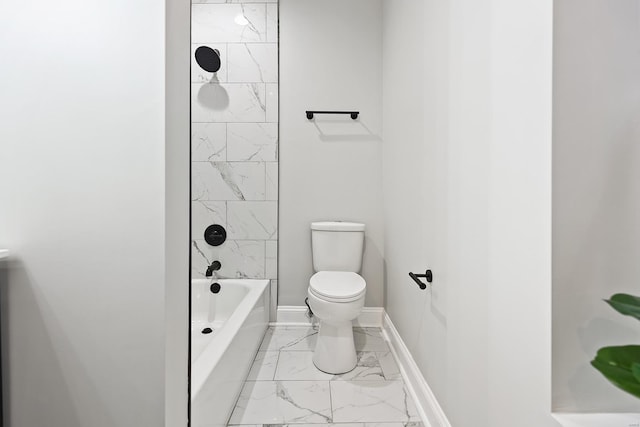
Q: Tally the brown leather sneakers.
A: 0